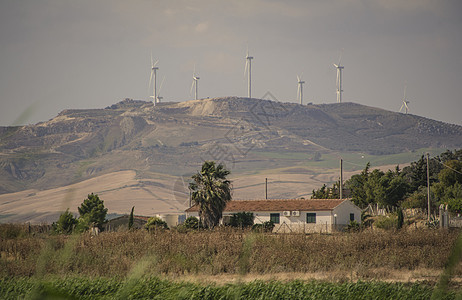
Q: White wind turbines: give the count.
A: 7